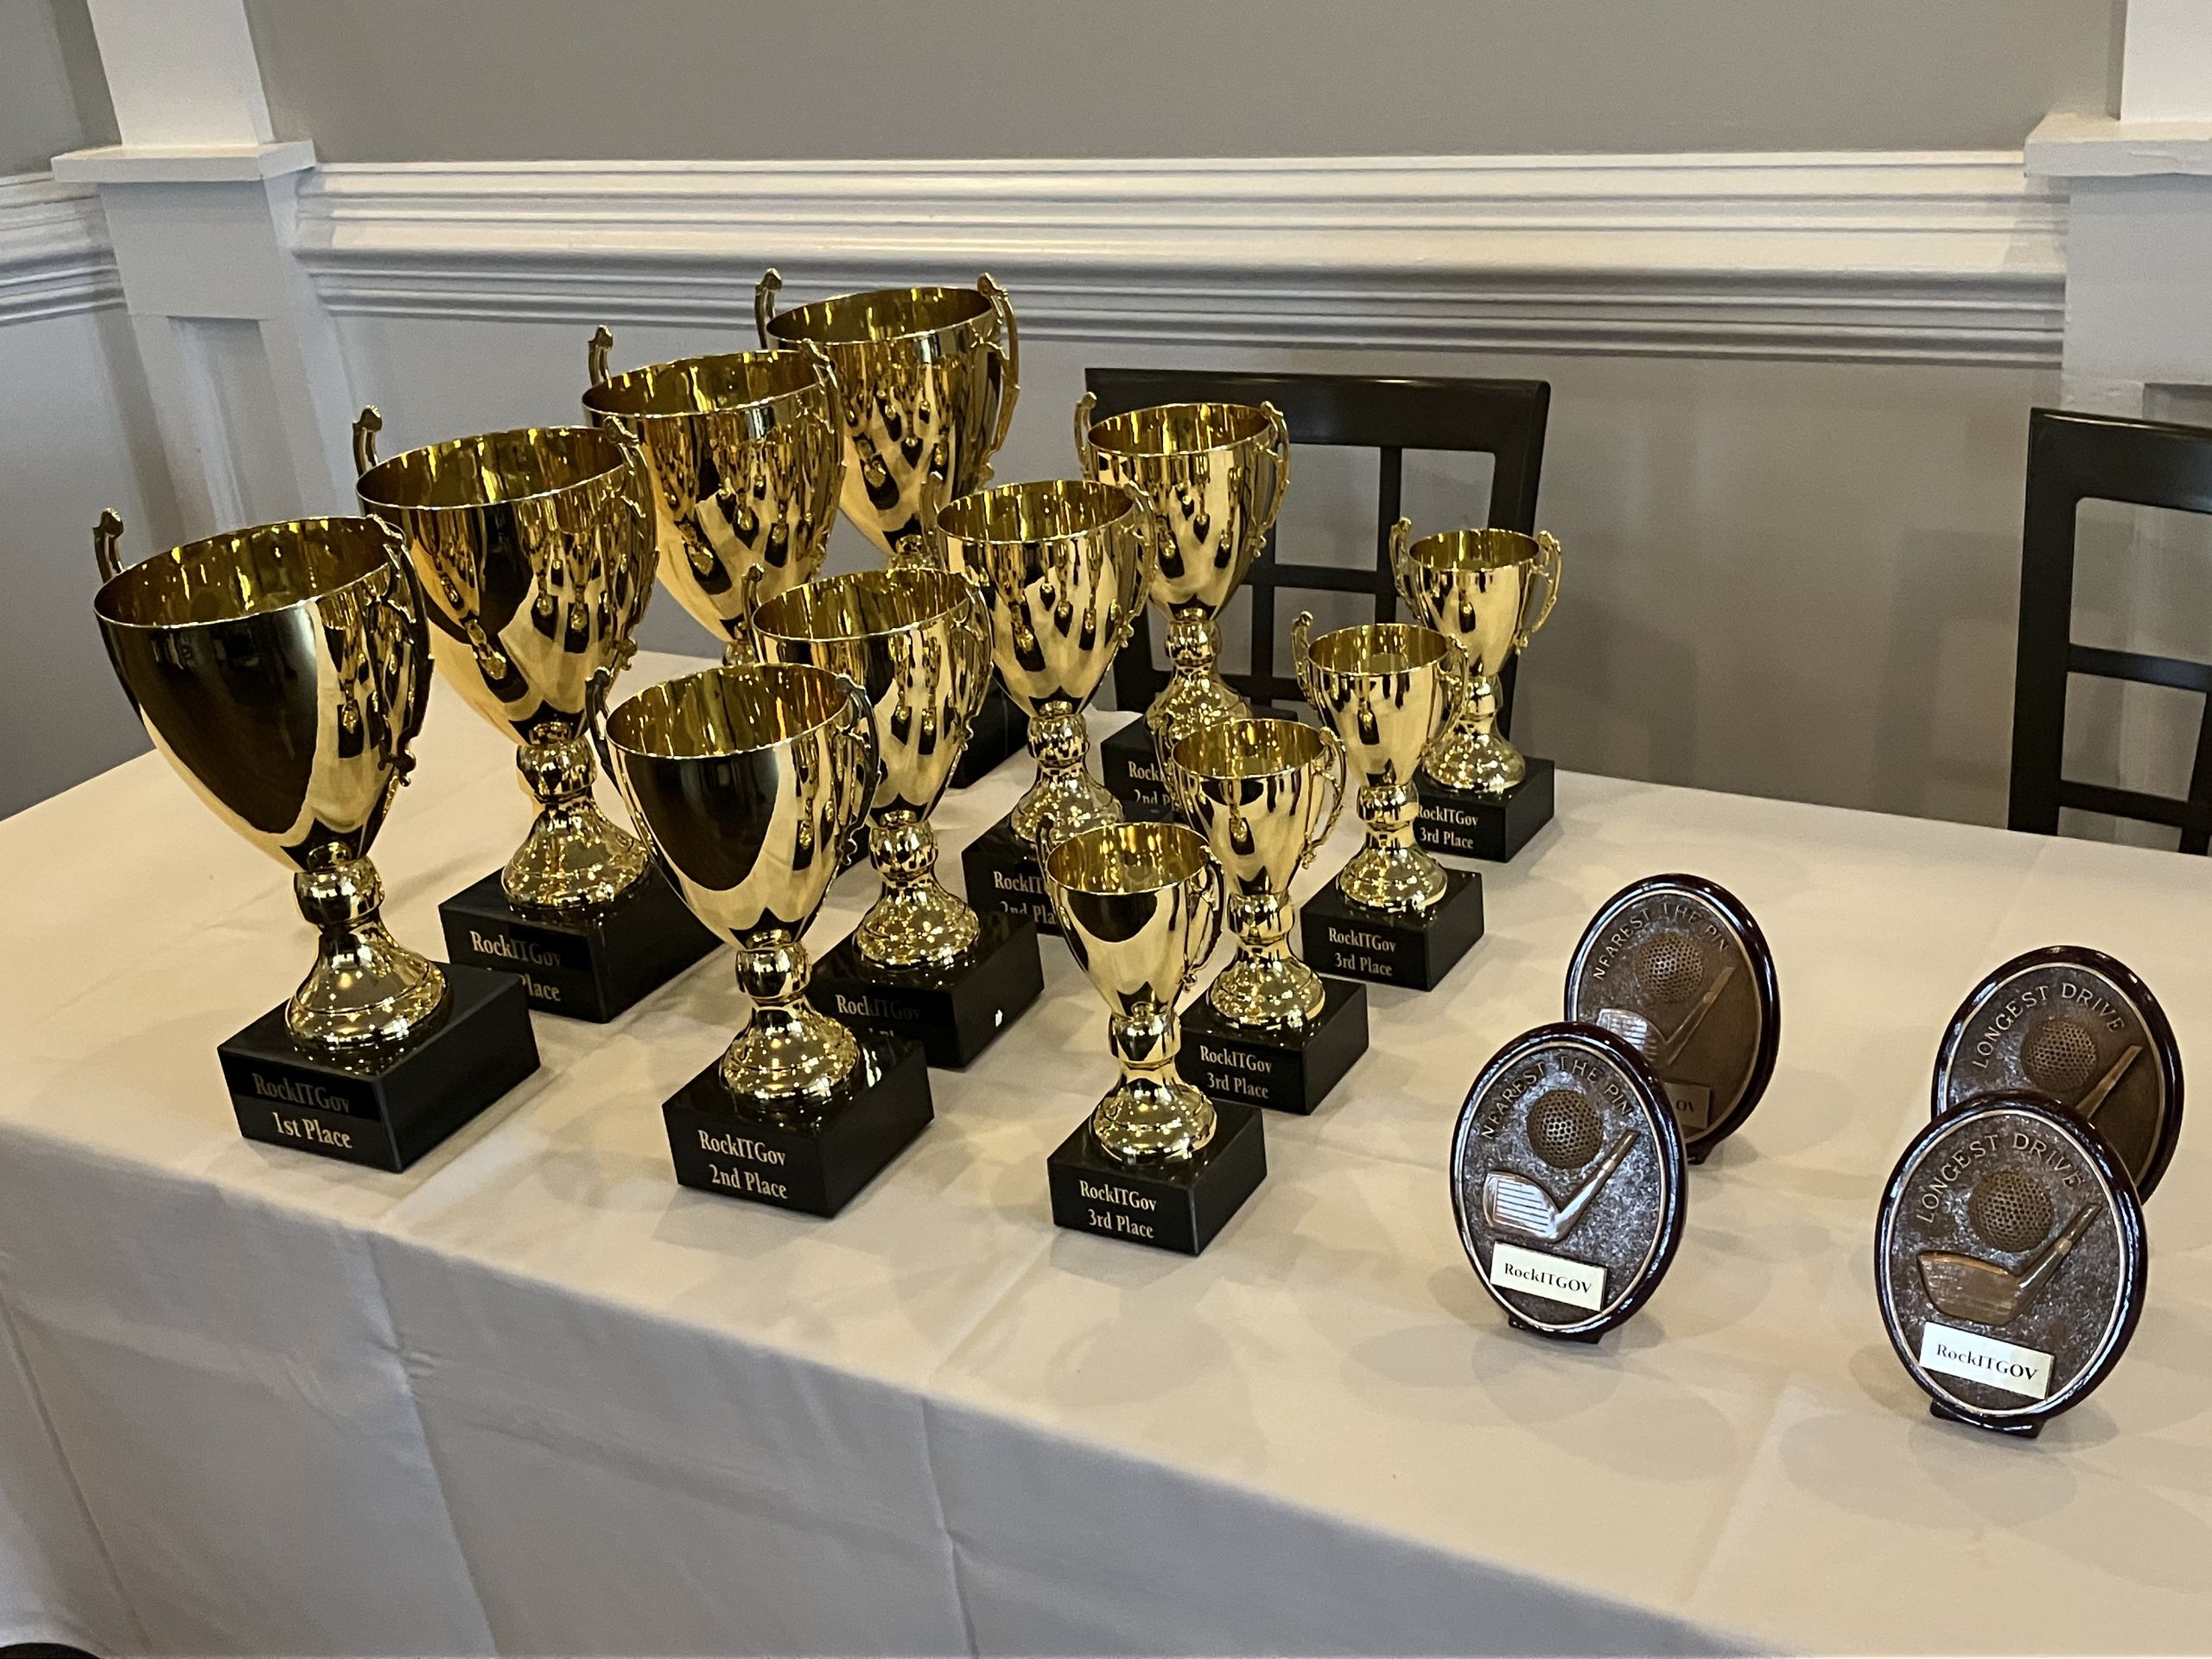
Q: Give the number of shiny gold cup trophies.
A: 12